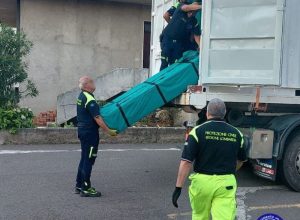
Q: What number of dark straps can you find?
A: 3